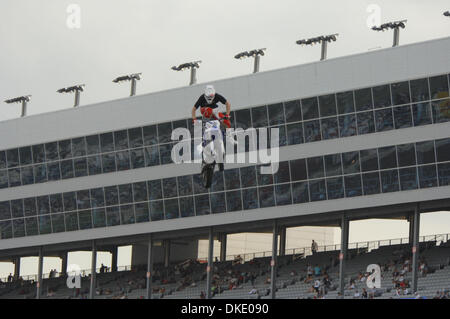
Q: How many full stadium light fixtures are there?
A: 7